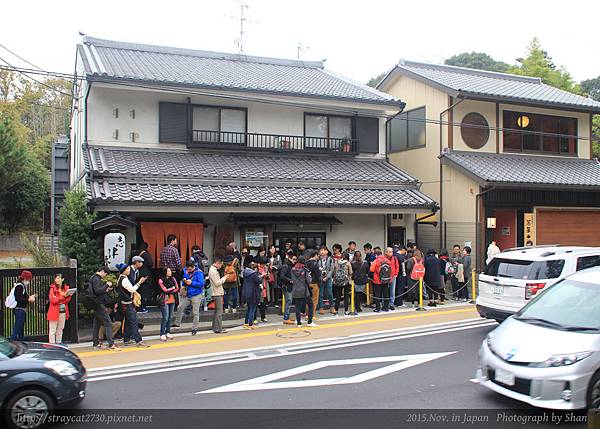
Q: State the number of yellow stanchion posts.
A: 5